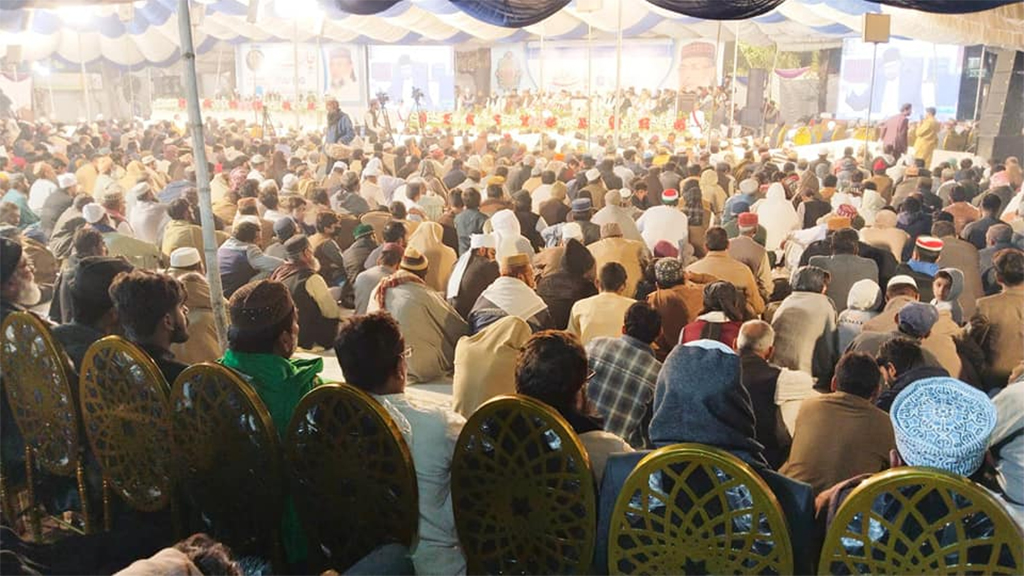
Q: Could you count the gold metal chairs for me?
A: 7